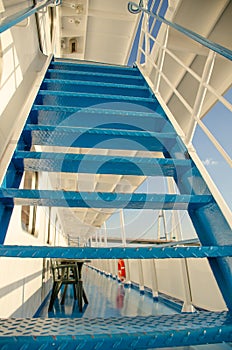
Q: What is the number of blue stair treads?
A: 10